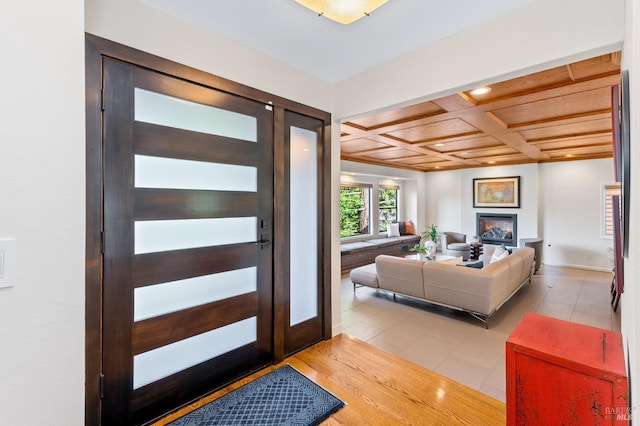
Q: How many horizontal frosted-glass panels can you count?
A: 5